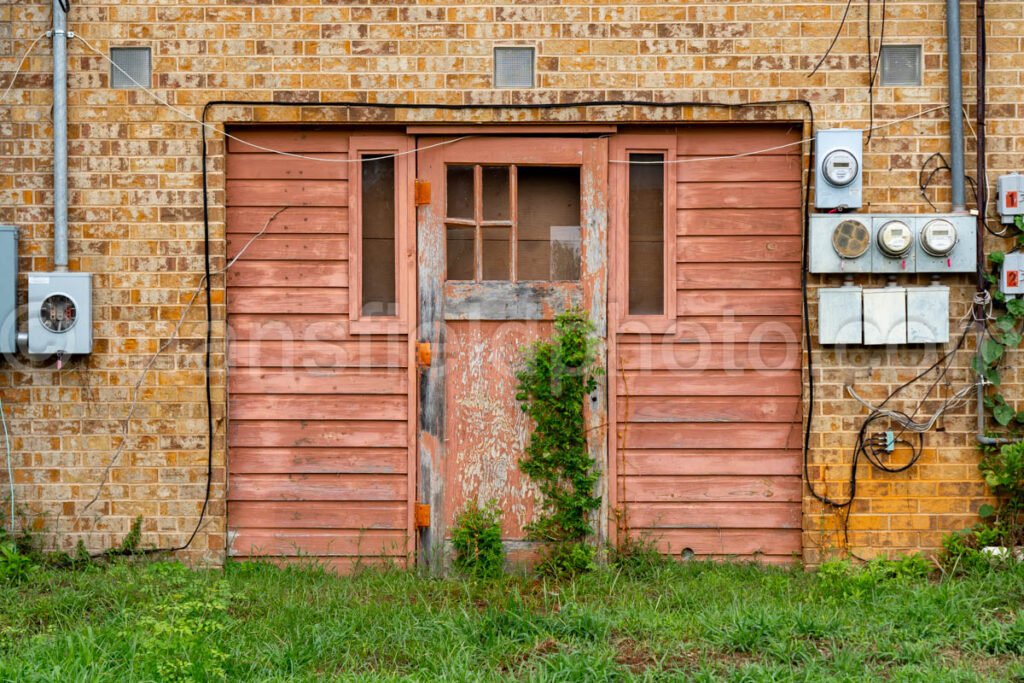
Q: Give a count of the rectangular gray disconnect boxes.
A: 3